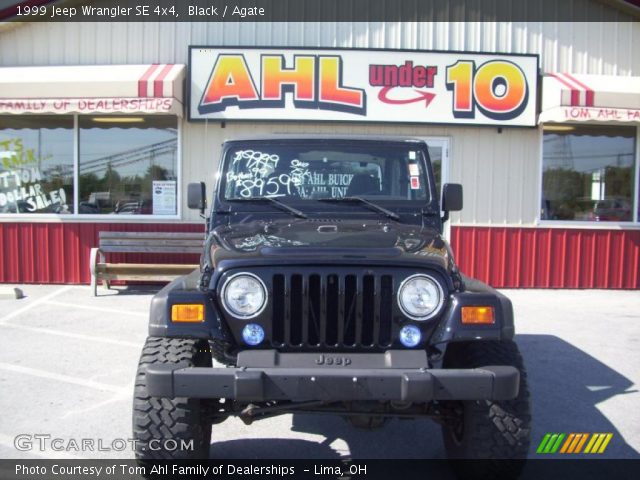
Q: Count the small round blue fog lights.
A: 2